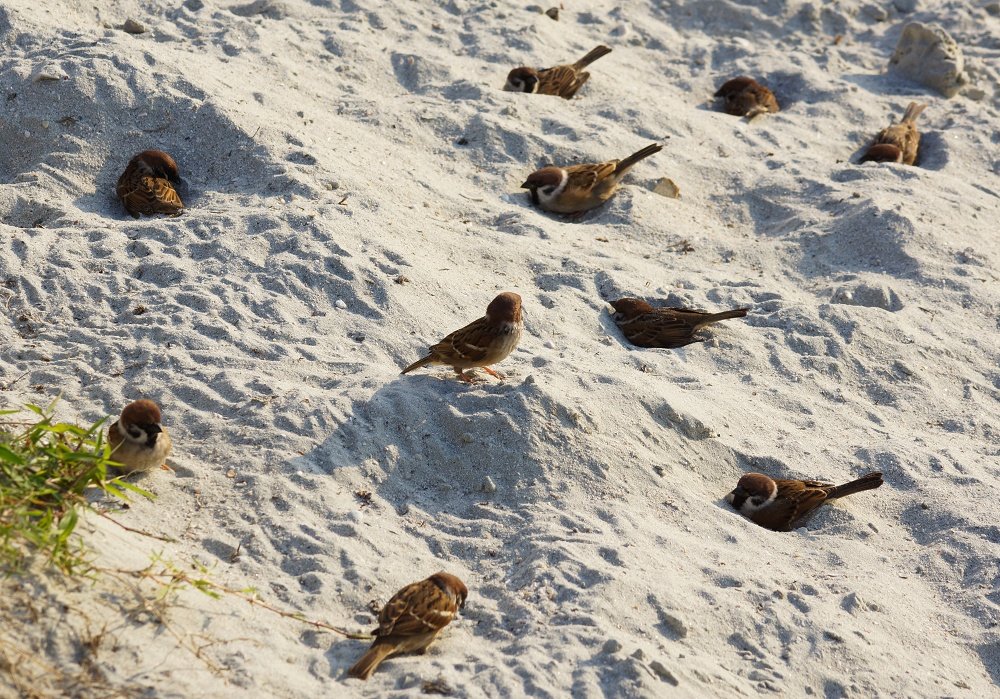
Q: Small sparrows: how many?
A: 10